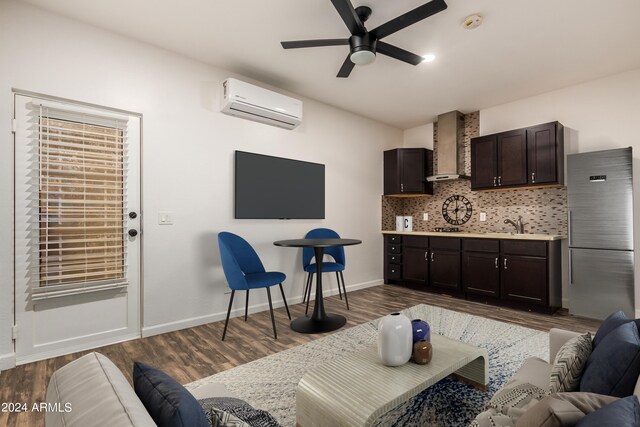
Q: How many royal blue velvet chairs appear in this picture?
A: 2